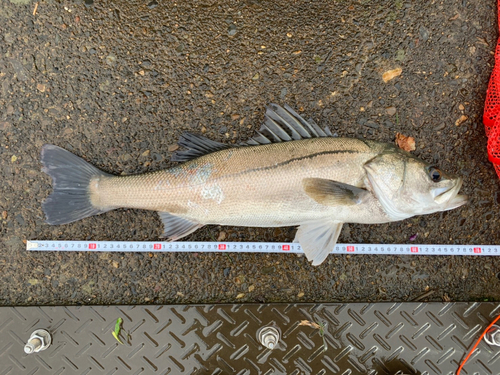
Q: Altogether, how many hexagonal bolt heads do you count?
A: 3